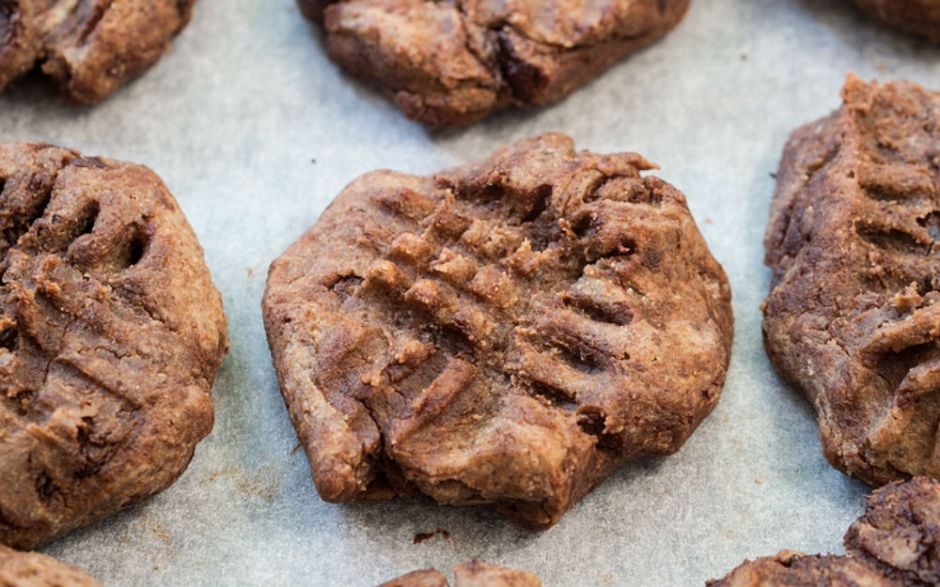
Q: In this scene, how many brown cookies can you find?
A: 9